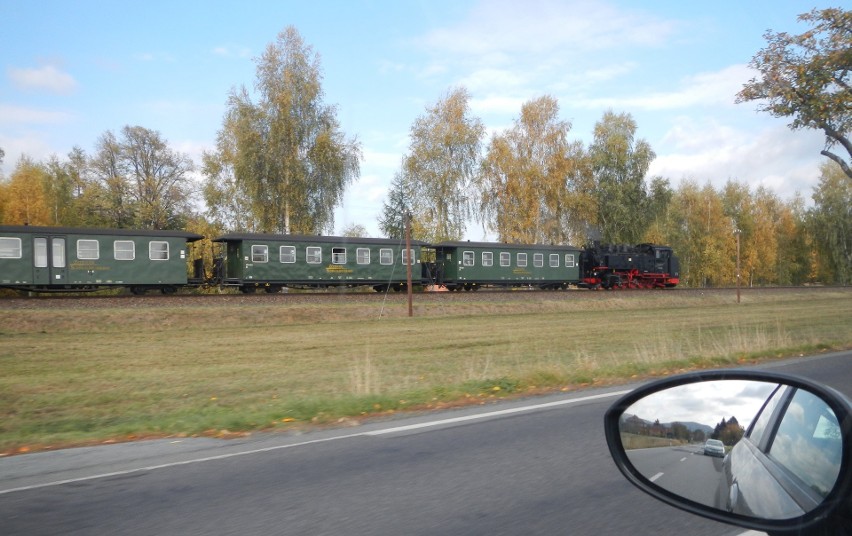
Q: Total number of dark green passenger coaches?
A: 3